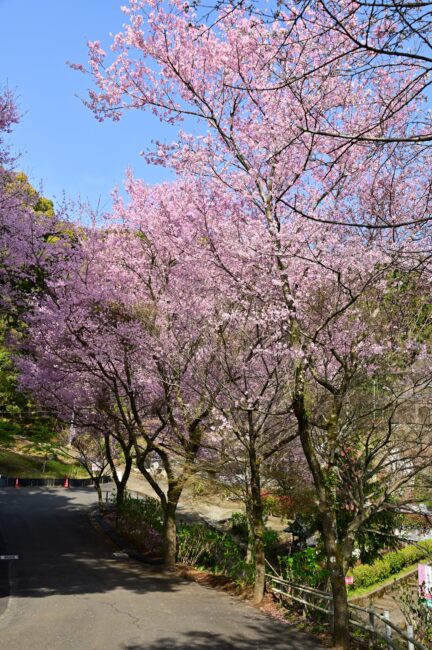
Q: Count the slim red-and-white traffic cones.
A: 2